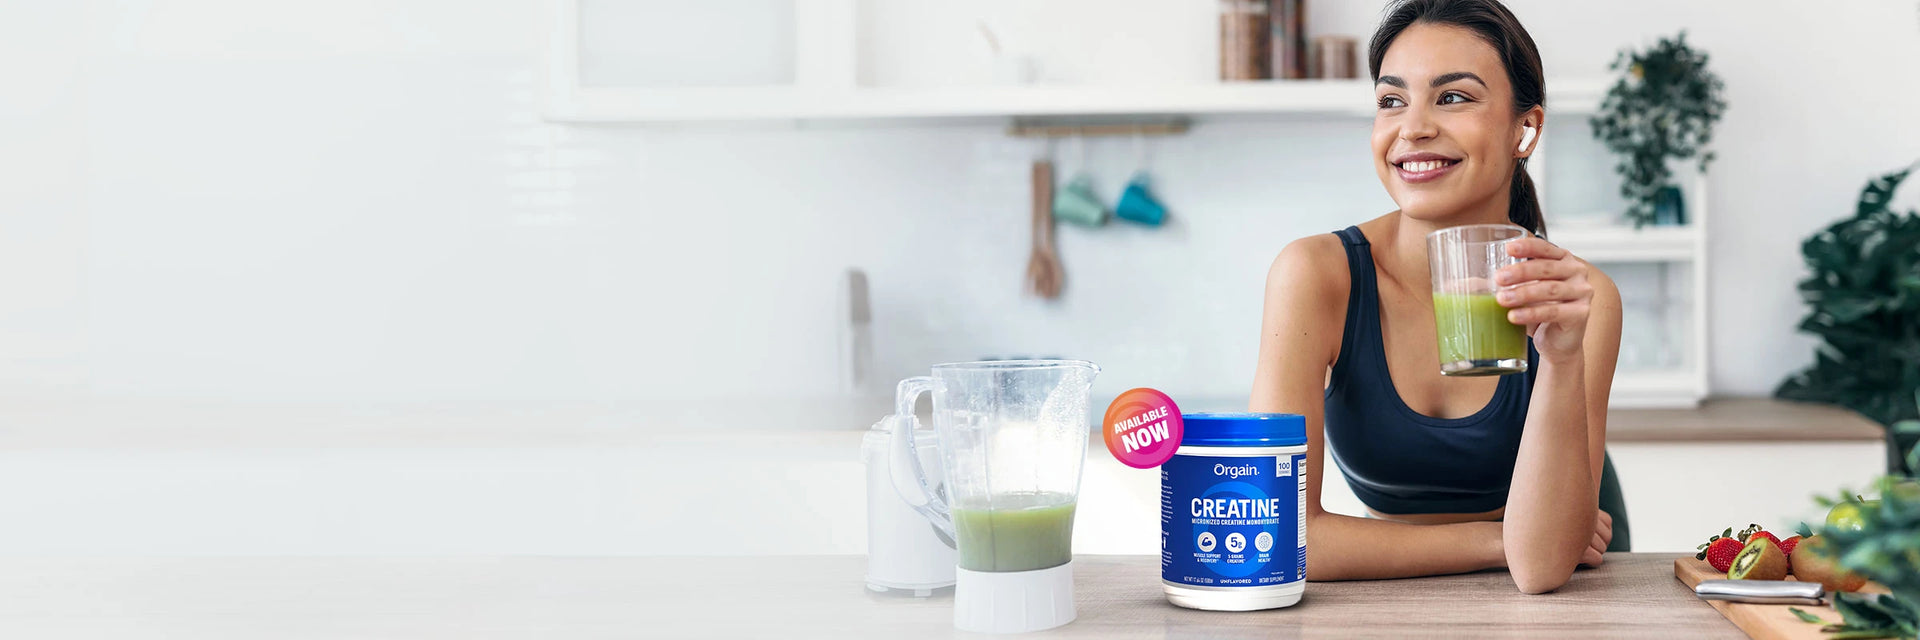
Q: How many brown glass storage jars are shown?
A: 3